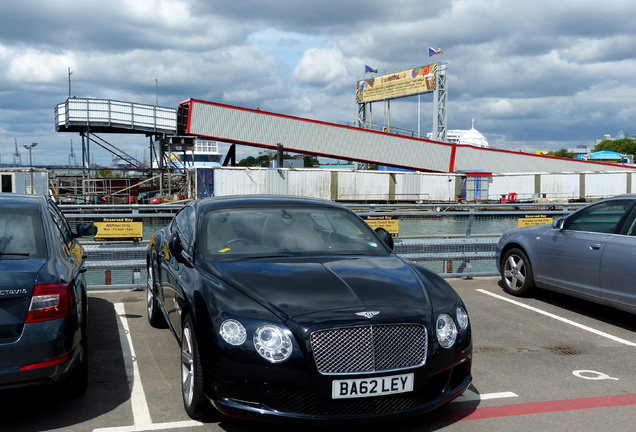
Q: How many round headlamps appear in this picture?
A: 4